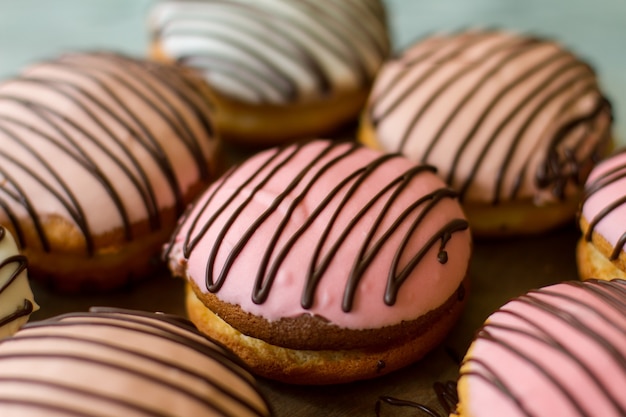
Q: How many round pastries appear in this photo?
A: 8